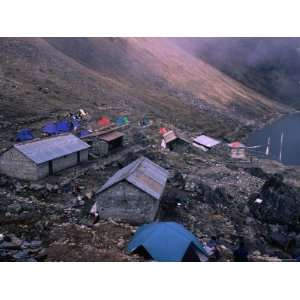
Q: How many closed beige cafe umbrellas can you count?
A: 0